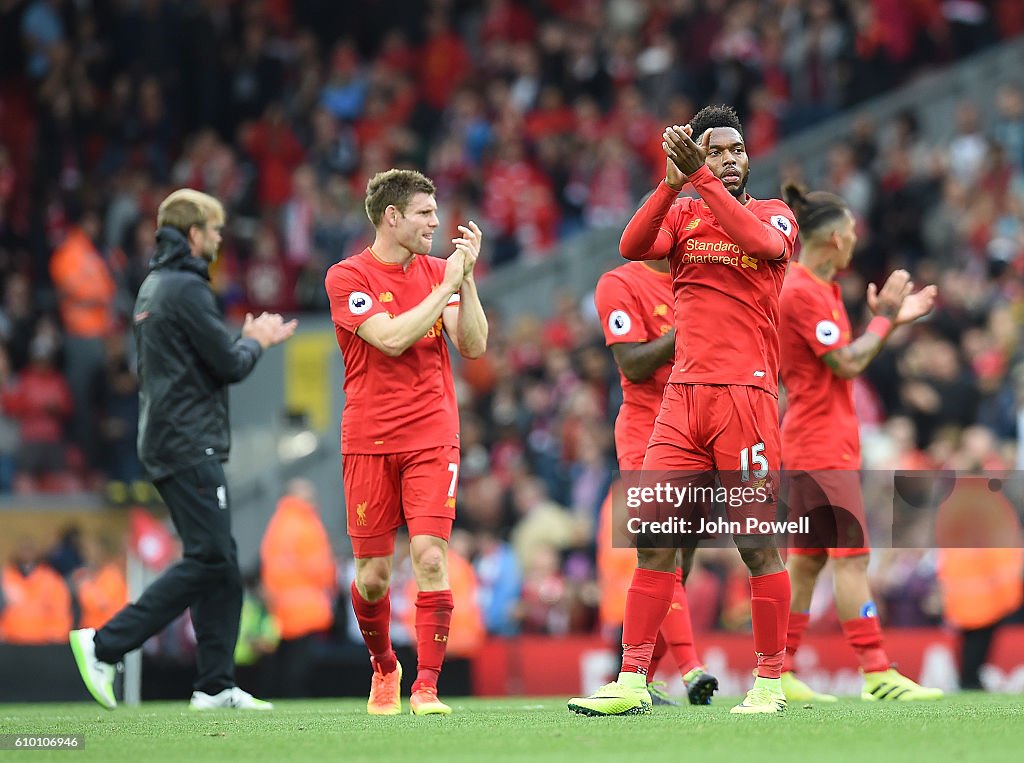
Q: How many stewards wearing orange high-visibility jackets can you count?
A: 7